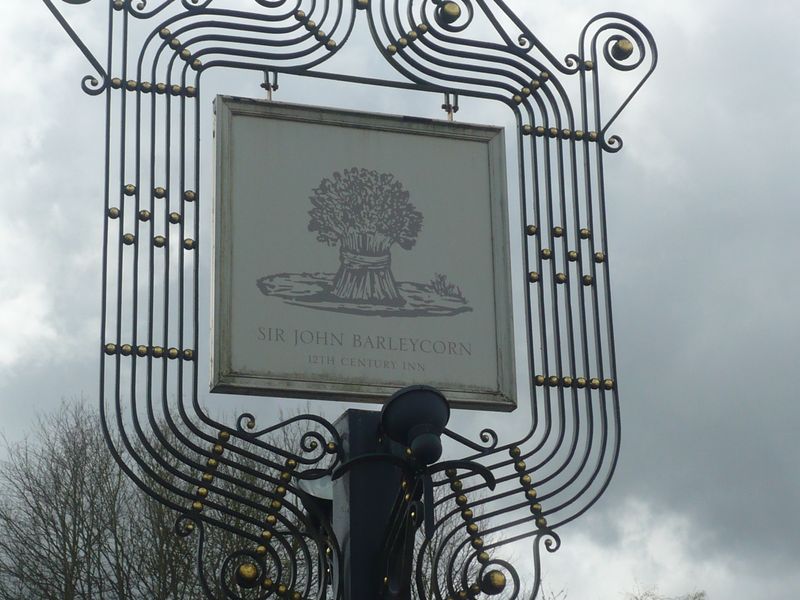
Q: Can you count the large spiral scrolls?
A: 4